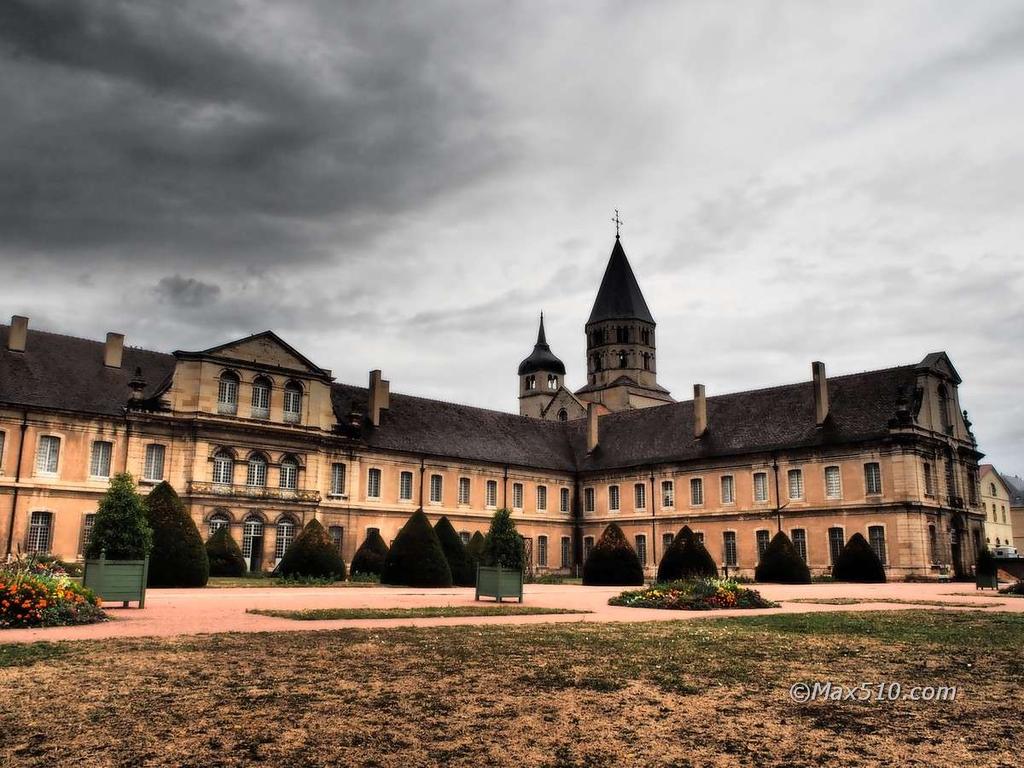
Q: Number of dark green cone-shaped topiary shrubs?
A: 11